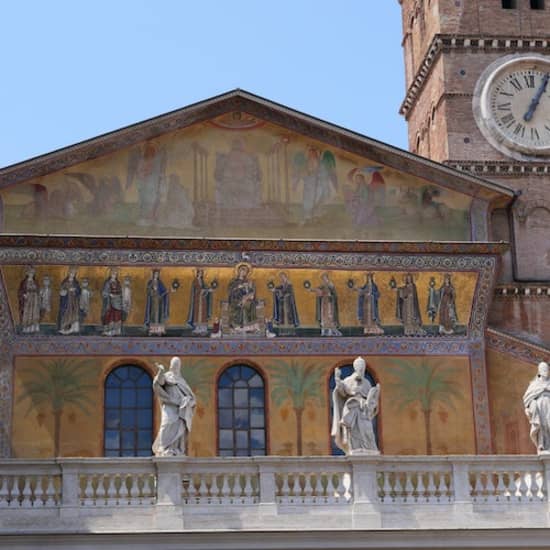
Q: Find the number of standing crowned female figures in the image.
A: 8